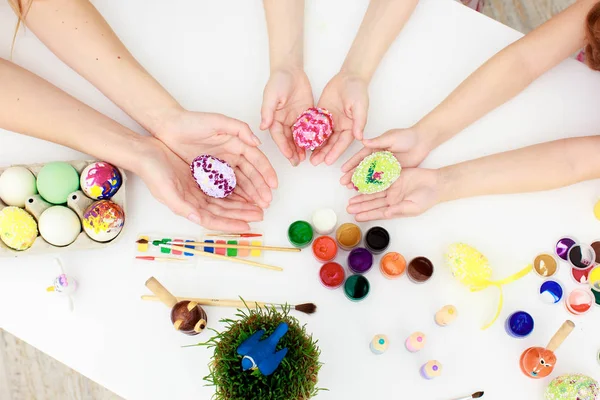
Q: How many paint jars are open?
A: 11